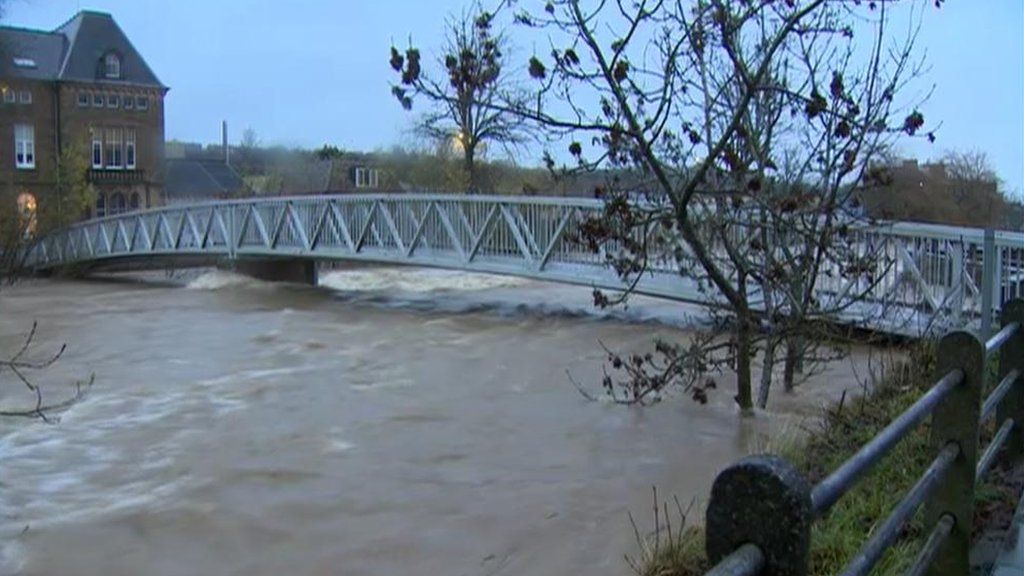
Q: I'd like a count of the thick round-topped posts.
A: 3